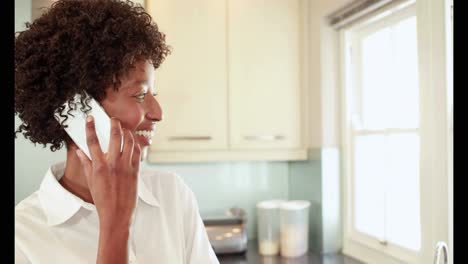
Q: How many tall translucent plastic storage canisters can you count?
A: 2